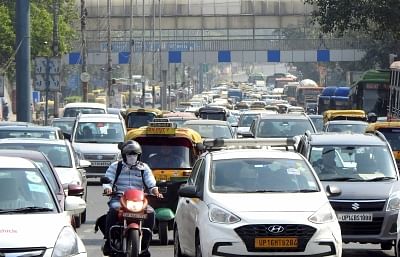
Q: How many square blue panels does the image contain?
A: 6